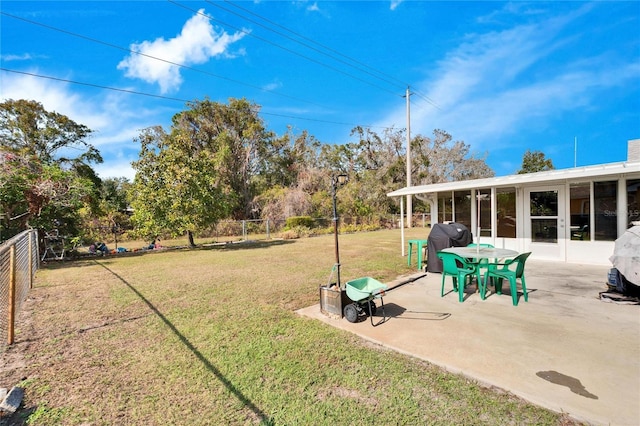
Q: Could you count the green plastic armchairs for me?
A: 3